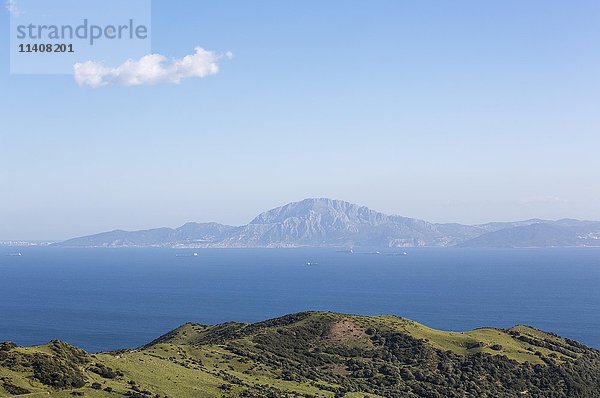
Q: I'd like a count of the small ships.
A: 6